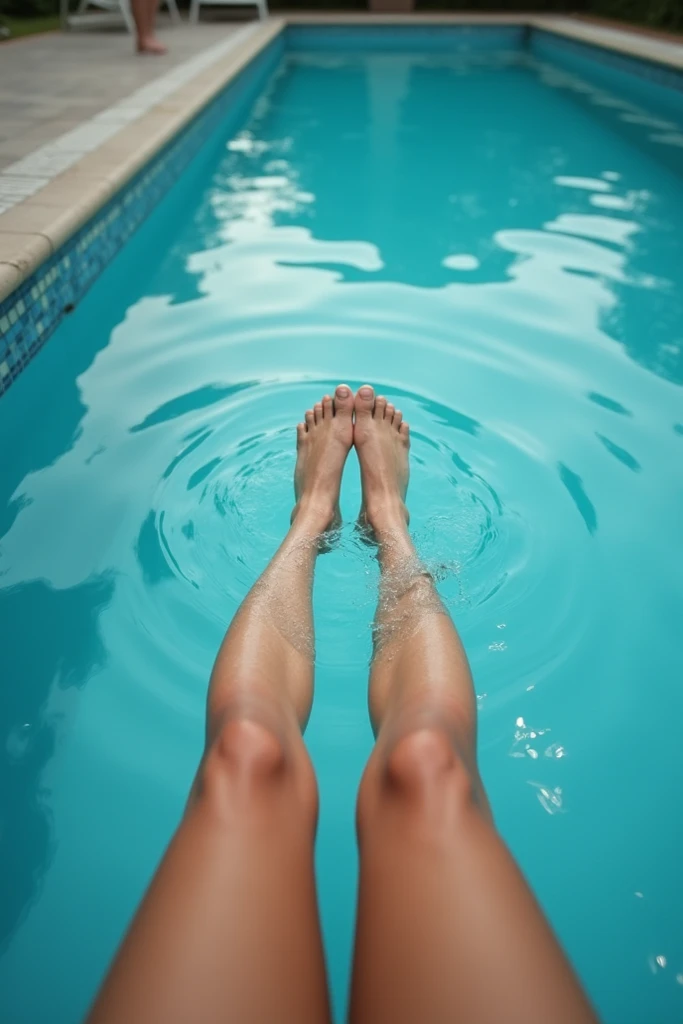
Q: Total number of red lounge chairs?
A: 0